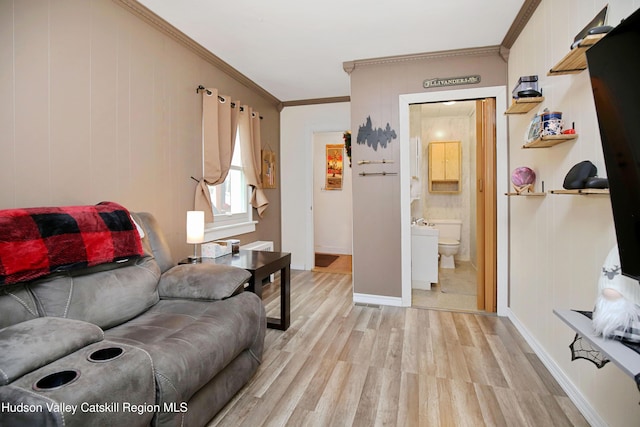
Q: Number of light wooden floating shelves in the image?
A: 5